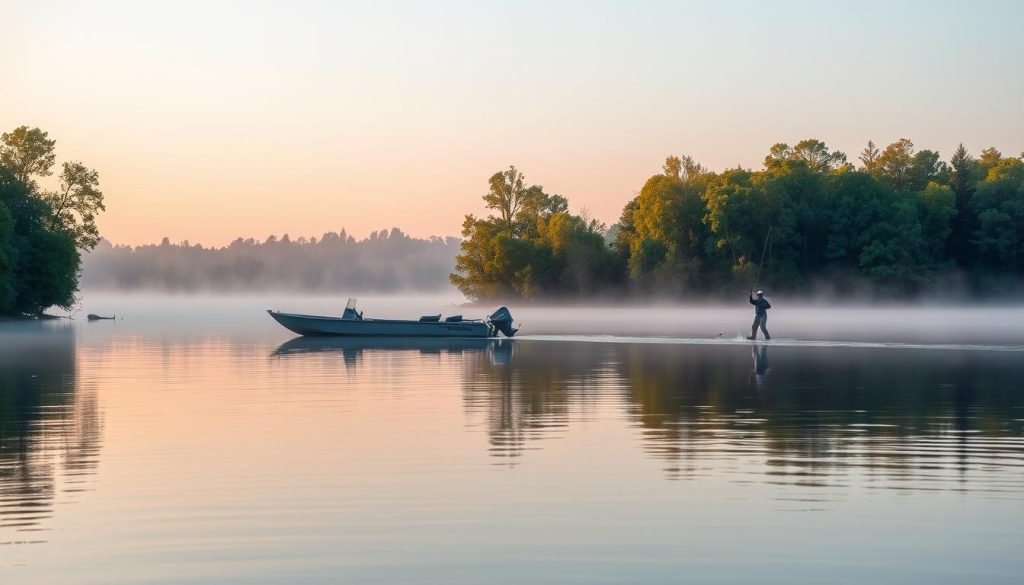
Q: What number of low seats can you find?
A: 2